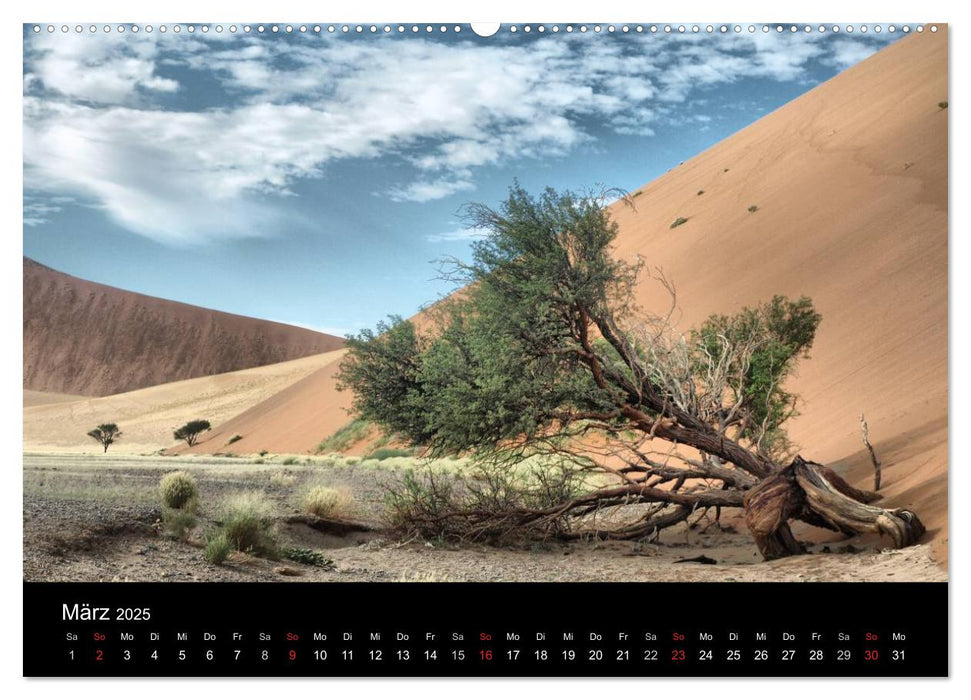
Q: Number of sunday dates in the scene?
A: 5